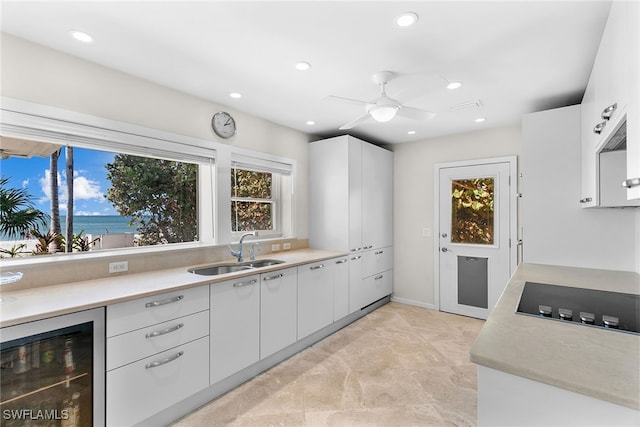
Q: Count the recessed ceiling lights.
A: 8